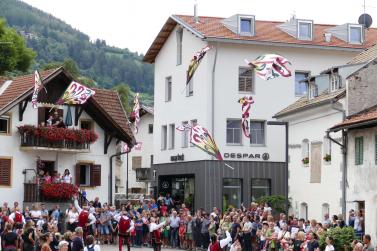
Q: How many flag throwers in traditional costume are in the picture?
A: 5